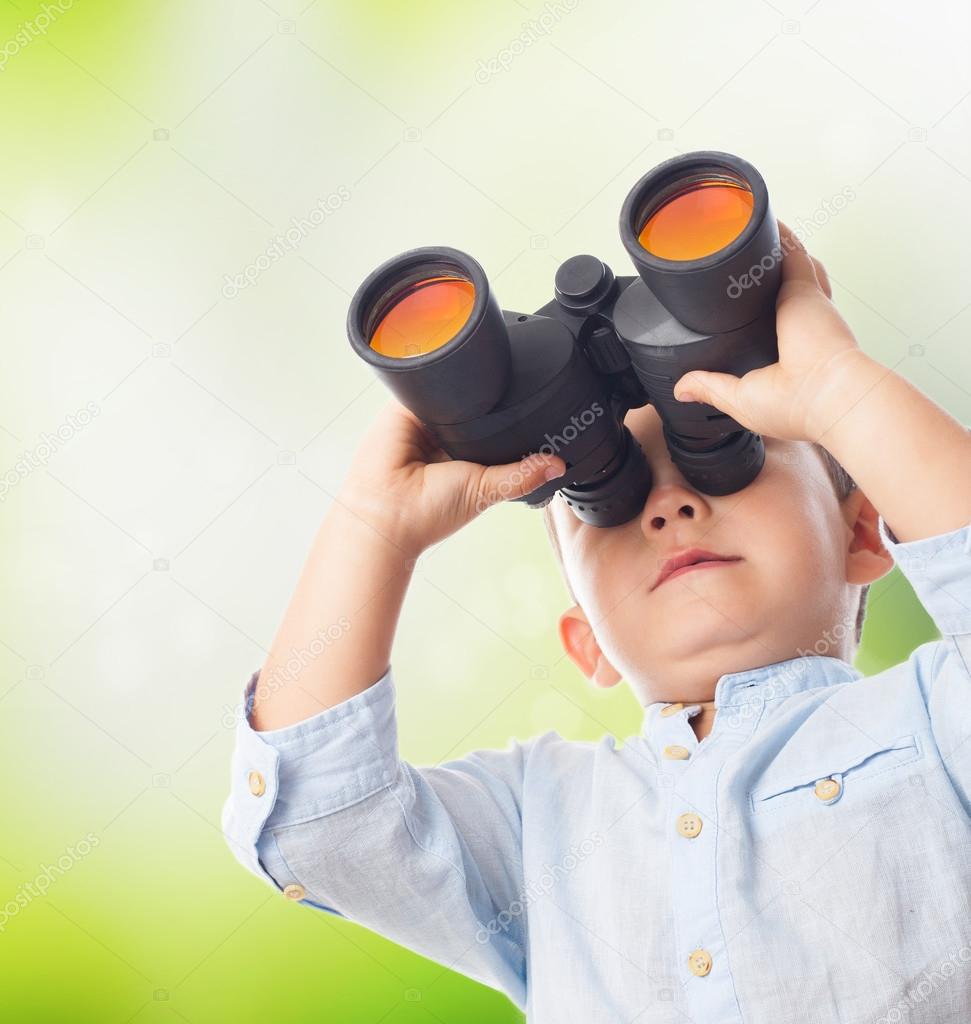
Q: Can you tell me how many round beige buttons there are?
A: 7